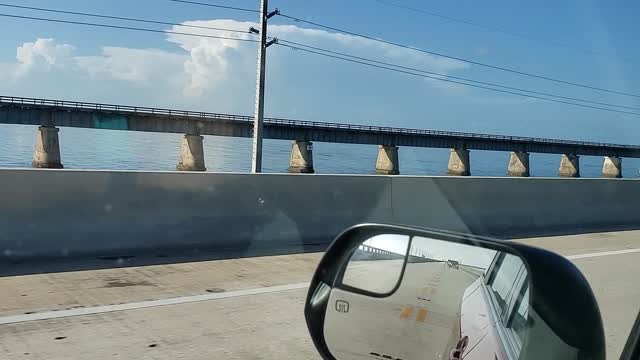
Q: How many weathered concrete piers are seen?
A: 8